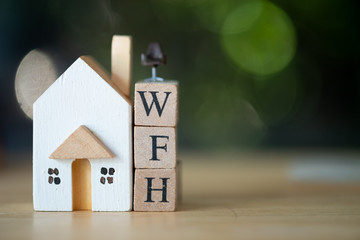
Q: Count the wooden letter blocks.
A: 3